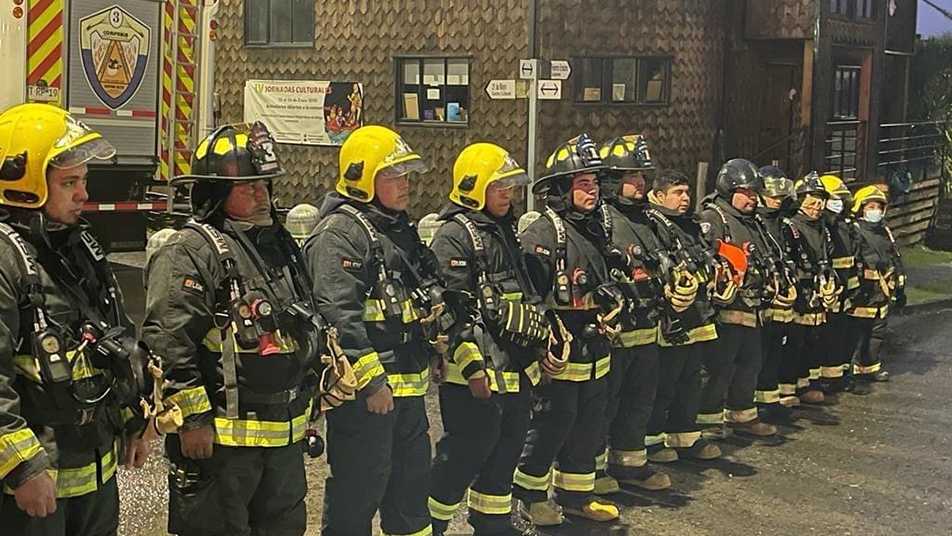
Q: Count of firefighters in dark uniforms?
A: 12